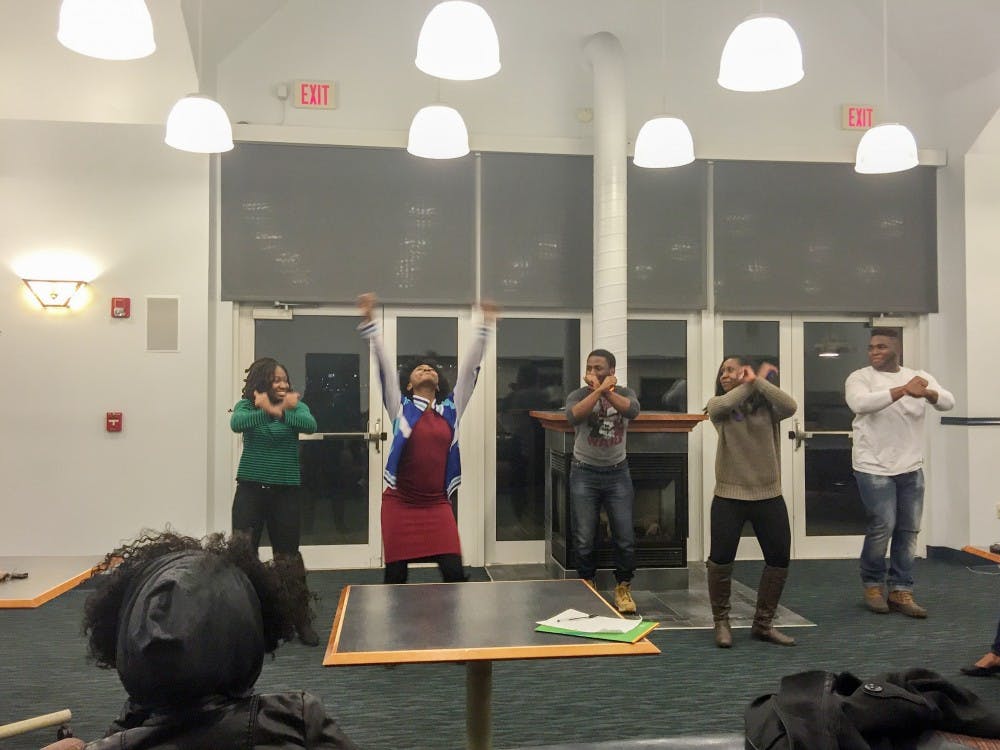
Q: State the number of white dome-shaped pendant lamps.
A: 7